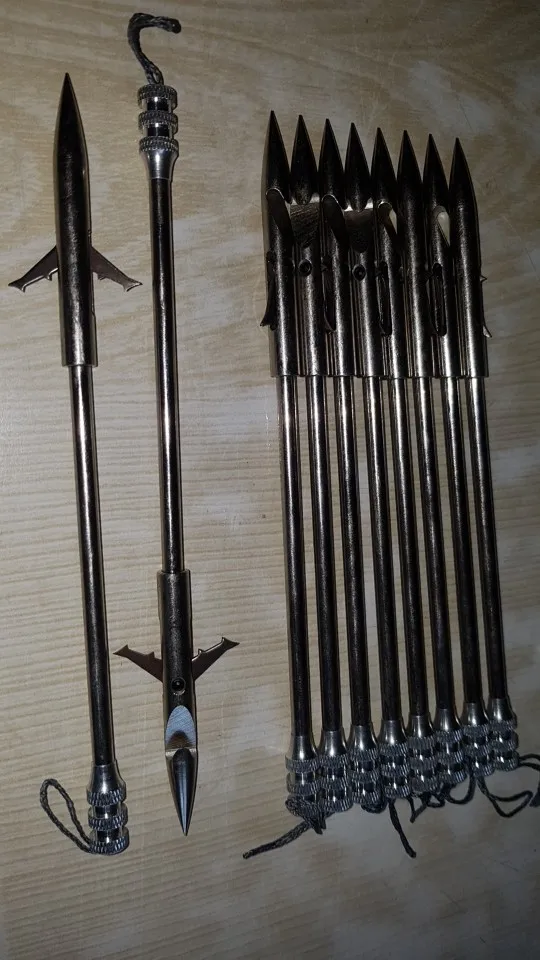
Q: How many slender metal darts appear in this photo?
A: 10